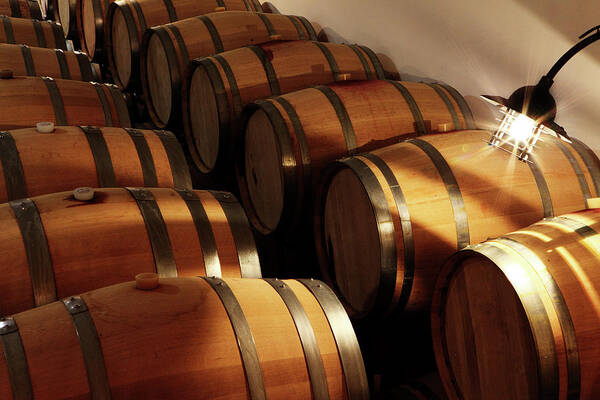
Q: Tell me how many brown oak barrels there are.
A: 15